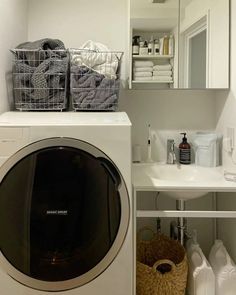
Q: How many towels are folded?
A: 7